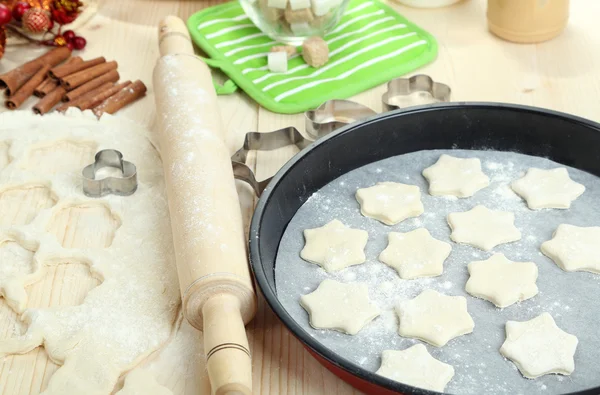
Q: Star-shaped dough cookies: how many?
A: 12